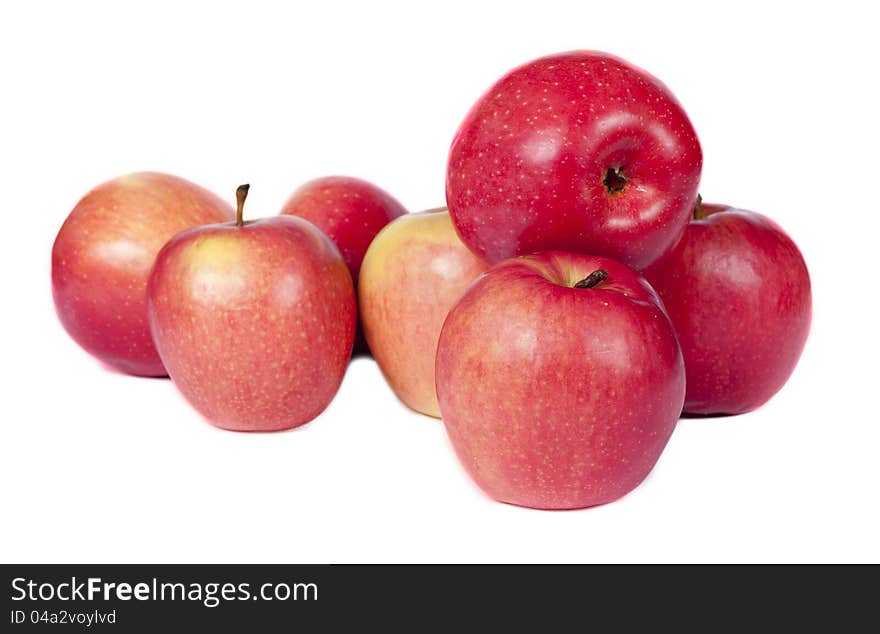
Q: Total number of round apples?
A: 7